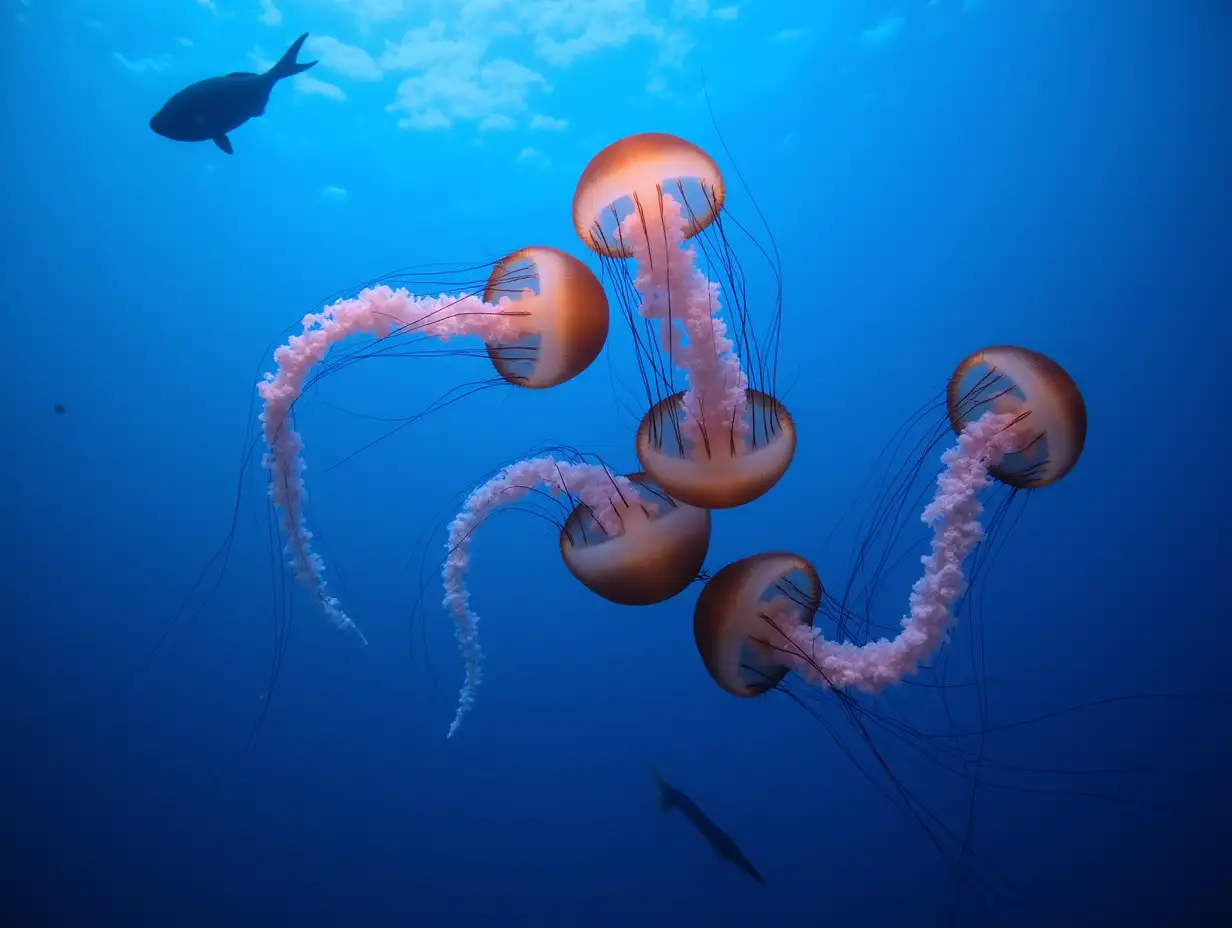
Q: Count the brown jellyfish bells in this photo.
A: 6